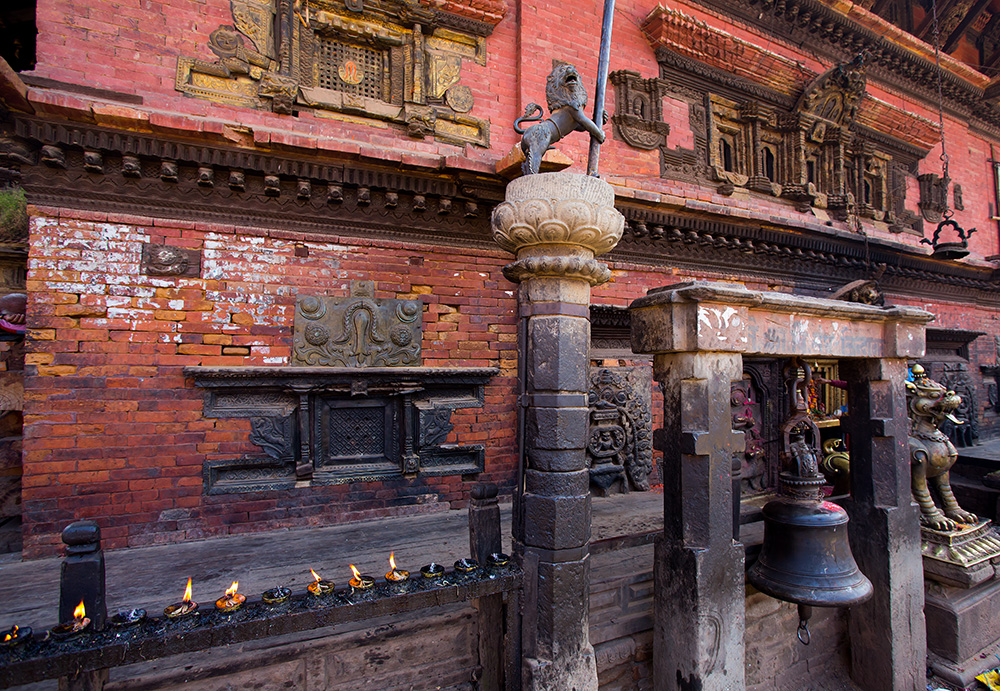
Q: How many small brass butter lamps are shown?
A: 12